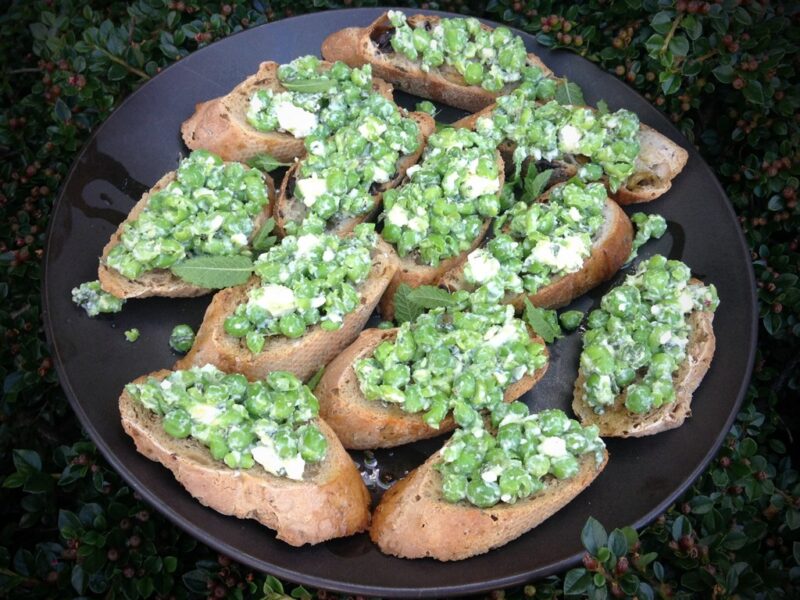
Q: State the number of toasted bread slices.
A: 12